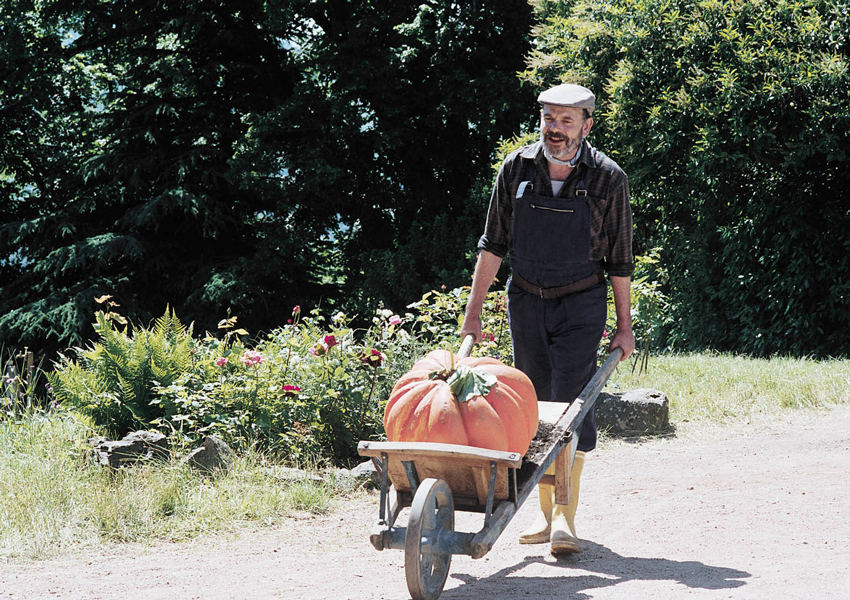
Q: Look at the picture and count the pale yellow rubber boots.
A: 2